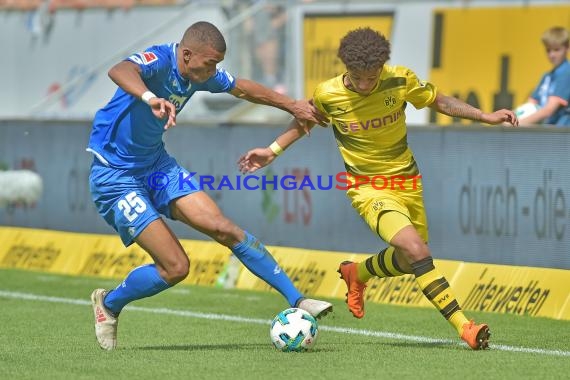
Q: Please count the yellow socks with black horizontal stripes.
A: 2